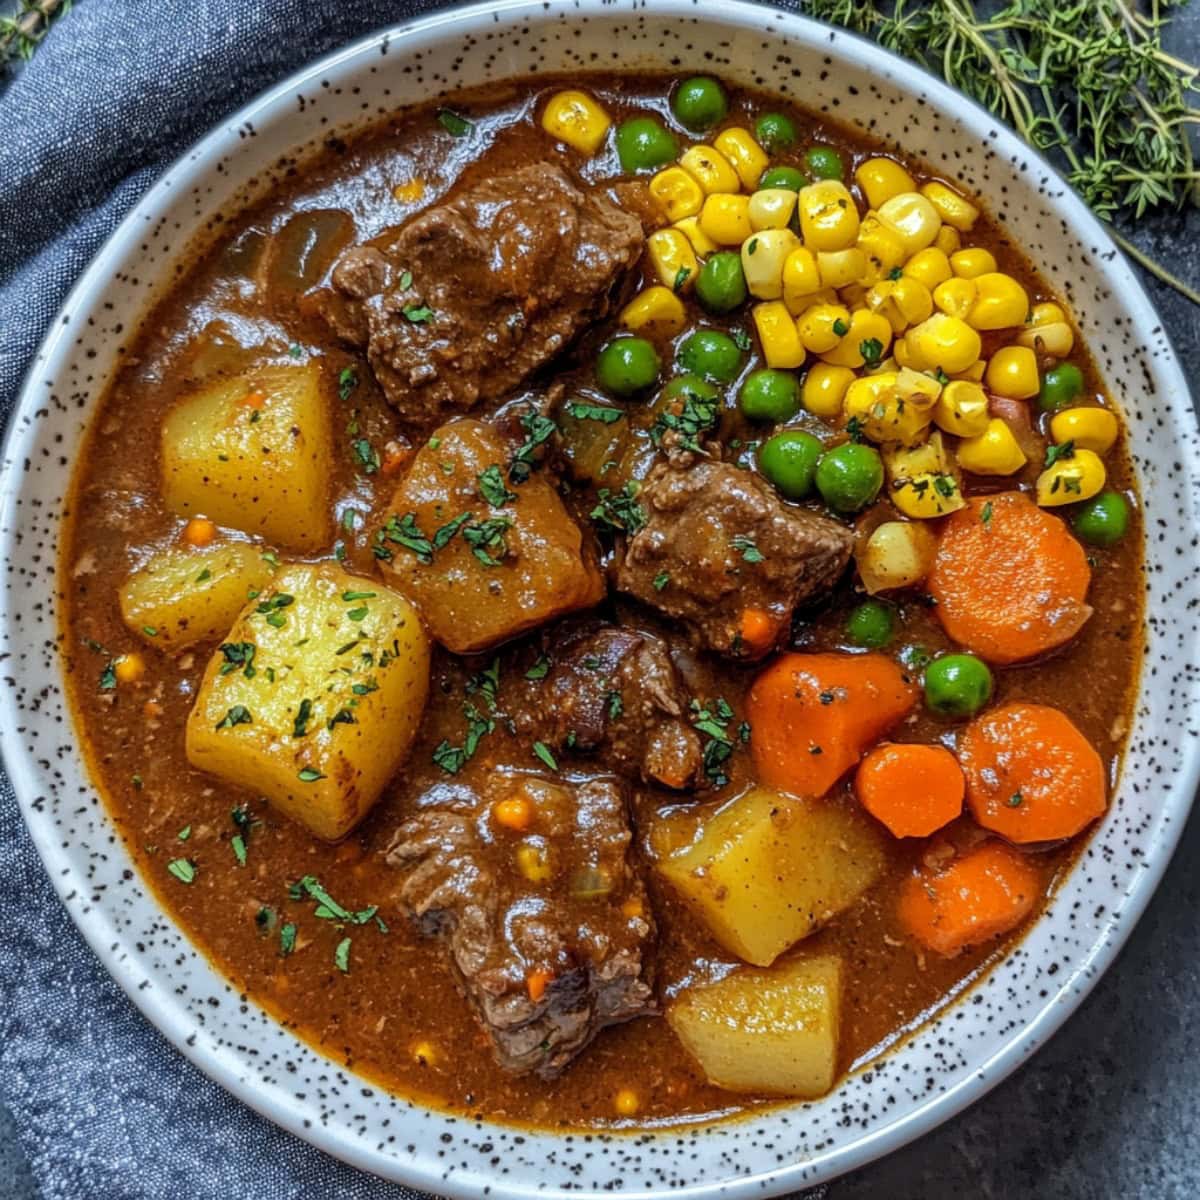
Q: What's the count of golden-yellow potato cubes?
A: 6